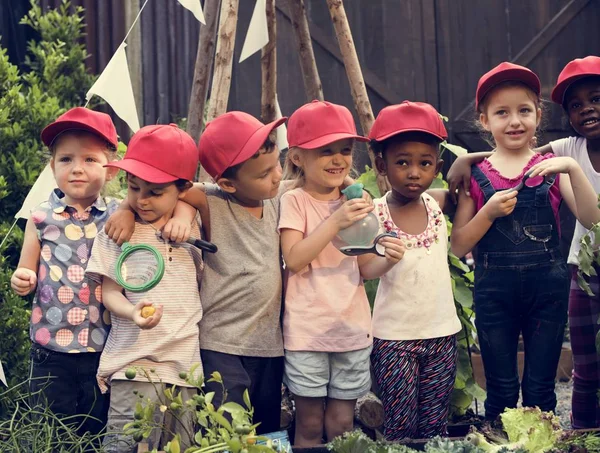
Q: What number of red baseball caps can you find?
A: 7